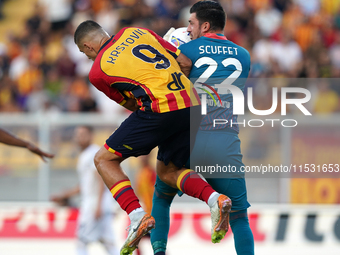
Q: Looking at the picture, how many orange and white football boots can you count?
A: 2